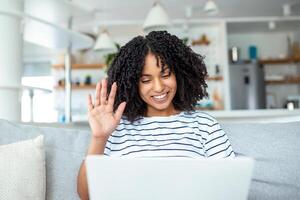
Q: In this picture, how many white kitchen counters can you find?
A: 1